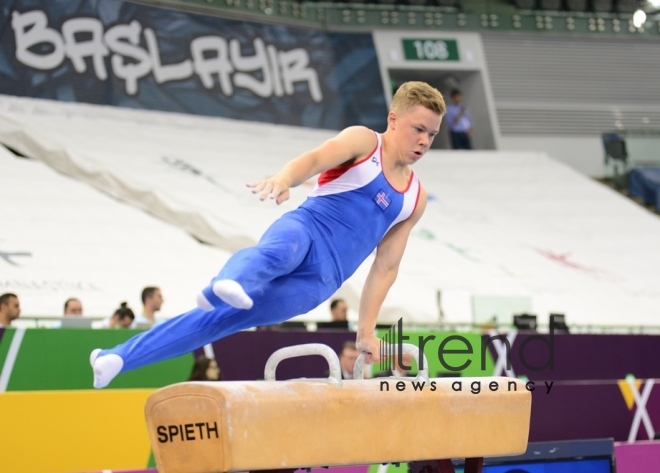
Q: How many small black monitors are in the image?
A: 2